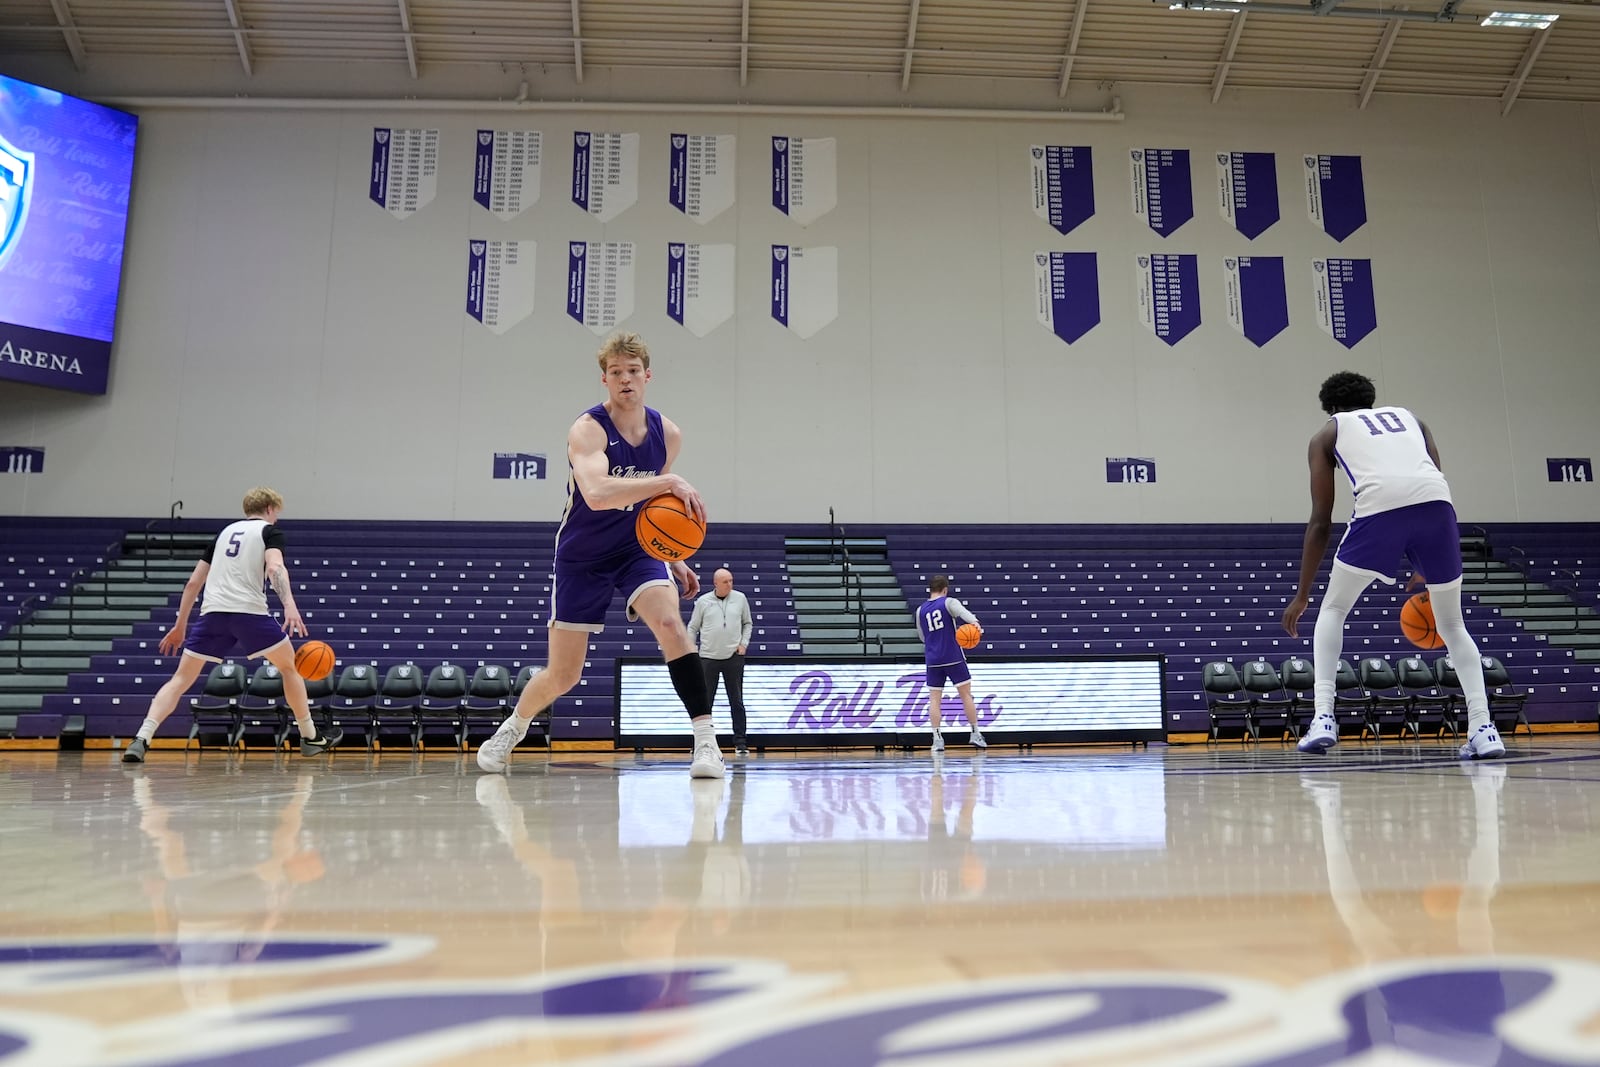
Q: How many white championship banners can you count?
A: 9